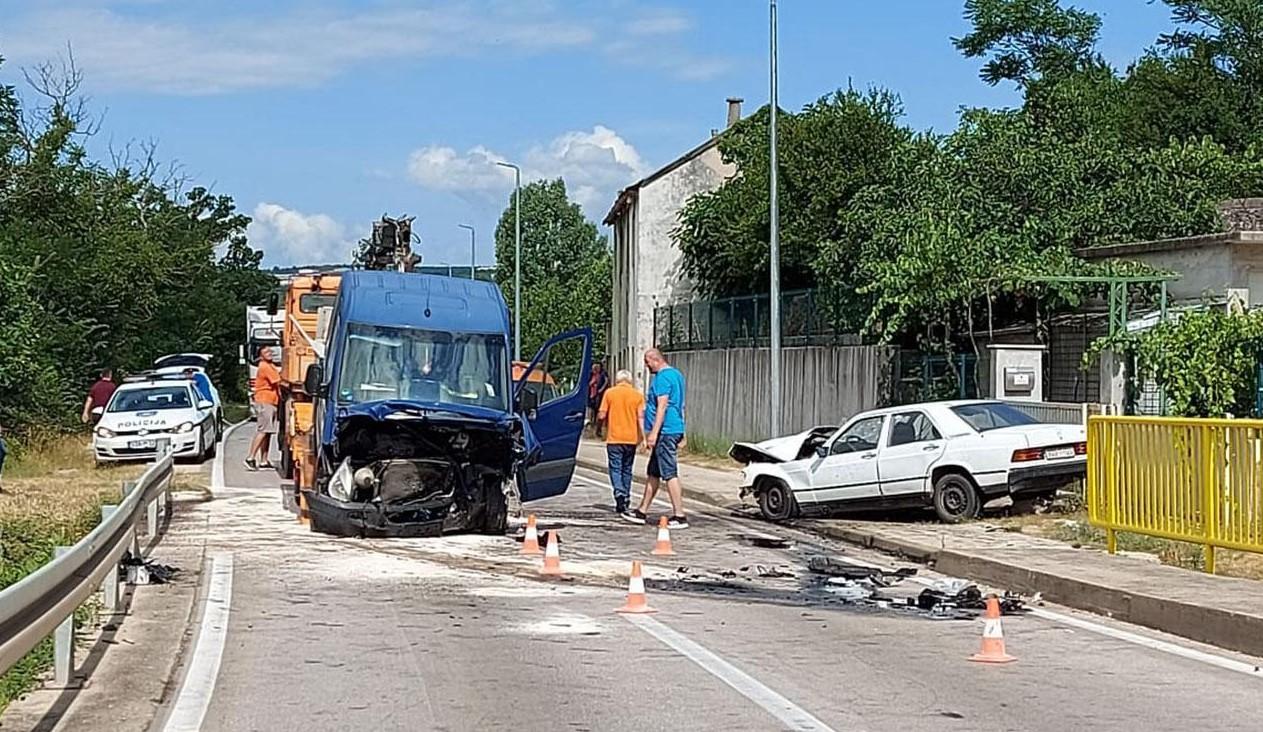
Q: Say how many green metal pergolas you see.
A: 1